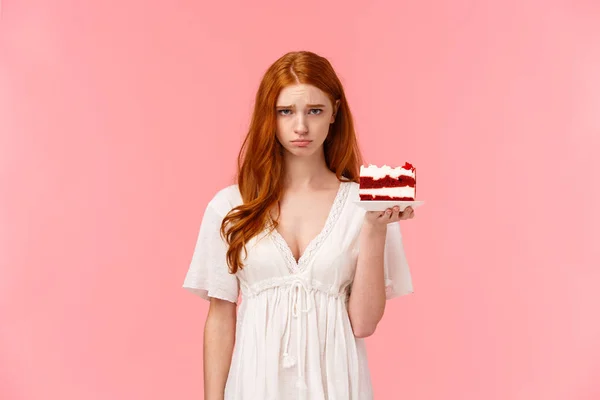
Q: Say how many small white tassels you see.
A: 2